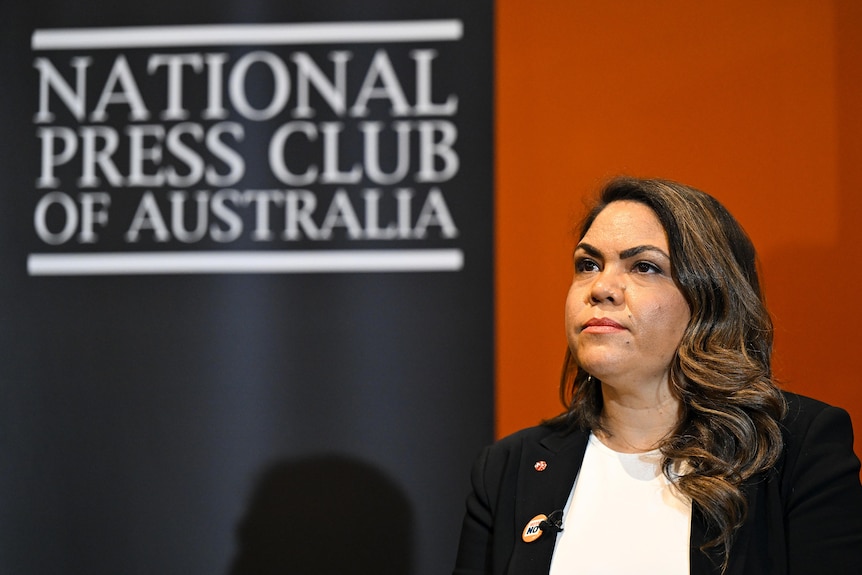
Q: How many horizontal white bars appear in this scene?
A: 2